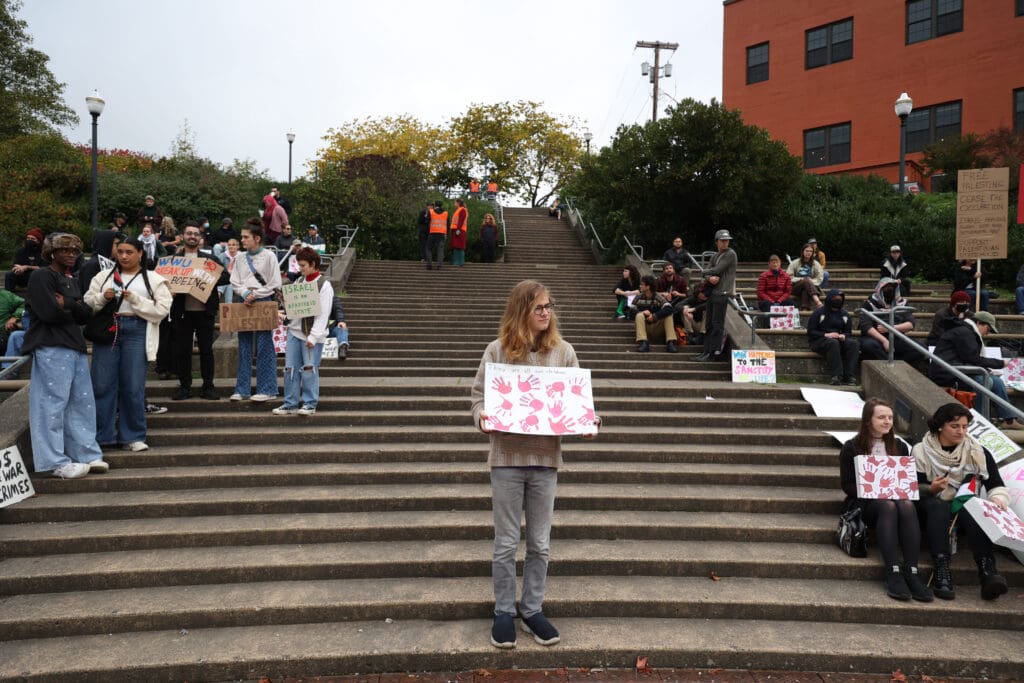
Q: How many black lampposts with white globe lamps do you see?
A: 4